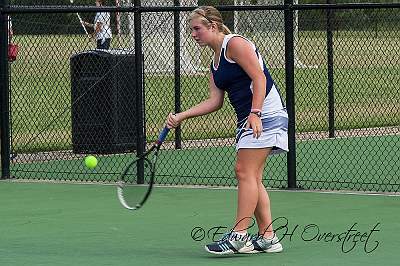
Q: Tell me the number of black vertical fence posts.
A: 5